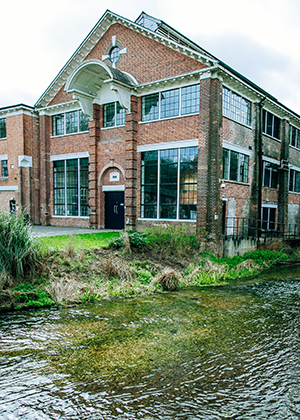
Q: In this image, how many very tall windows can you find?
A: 2